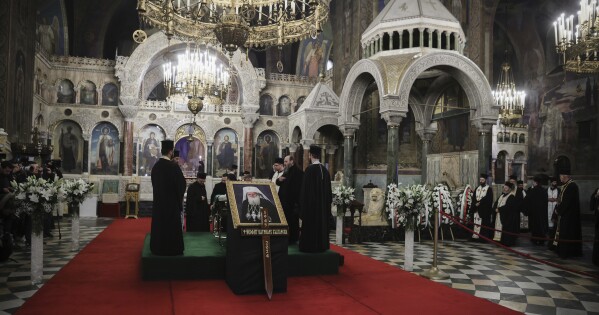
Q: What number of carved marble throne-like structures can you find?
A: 2